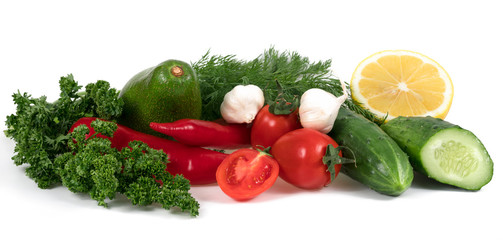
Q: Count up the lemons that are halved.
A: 1